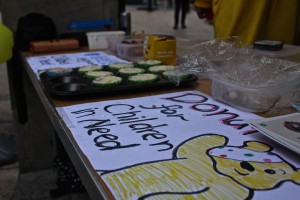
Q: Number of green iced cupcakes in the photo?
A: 9